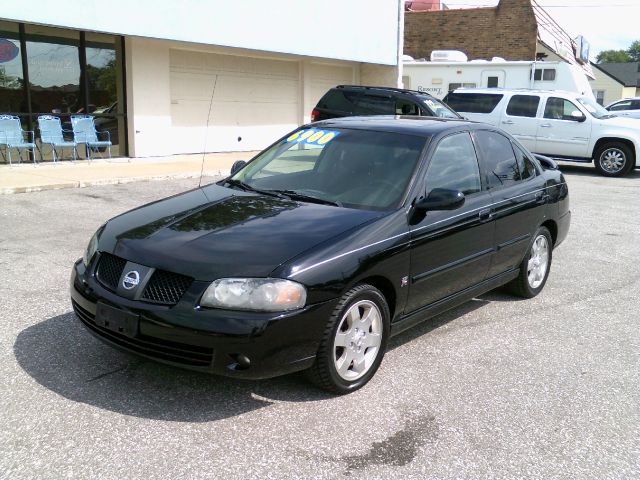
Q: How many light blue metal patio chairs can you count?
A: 3